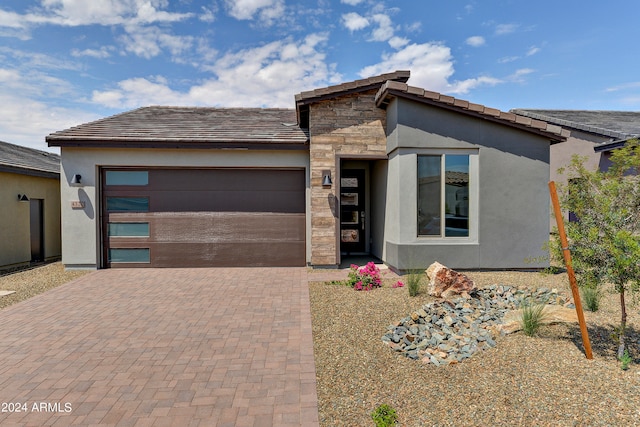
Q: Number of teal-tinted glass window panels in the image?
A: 4